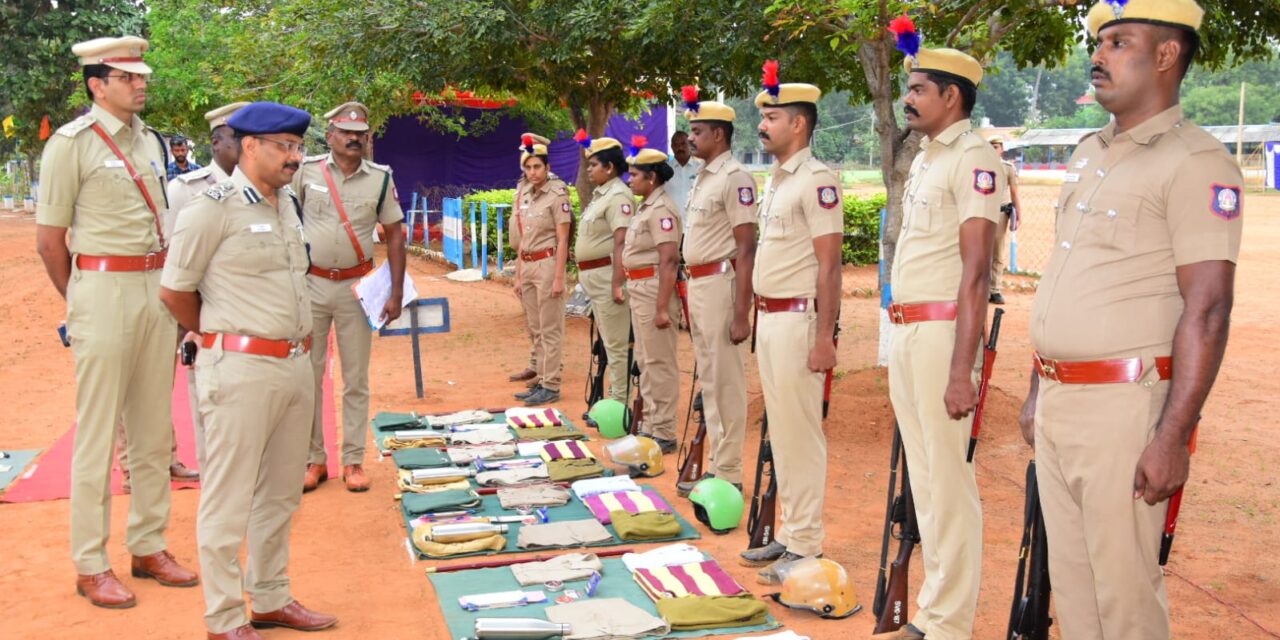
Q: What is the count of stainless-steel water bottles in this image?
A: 4